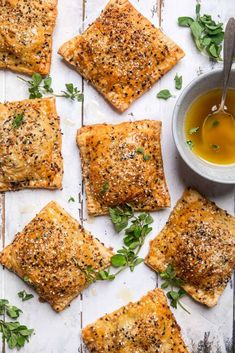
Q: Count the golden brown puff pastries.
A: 7